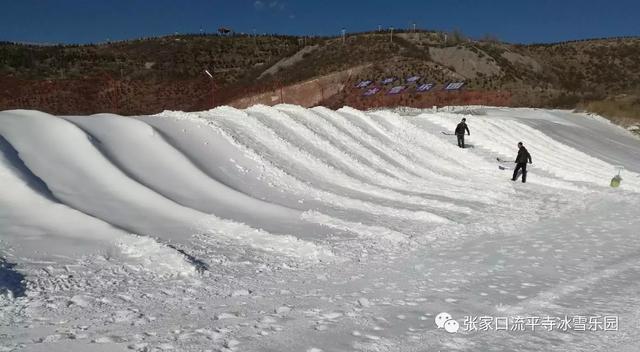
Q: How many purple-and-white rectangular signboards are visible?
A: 7